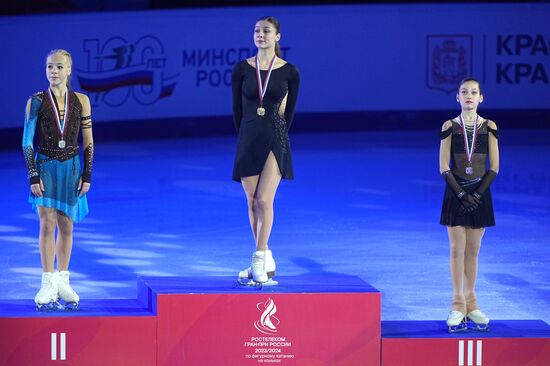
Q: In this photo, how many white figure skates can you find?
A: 6